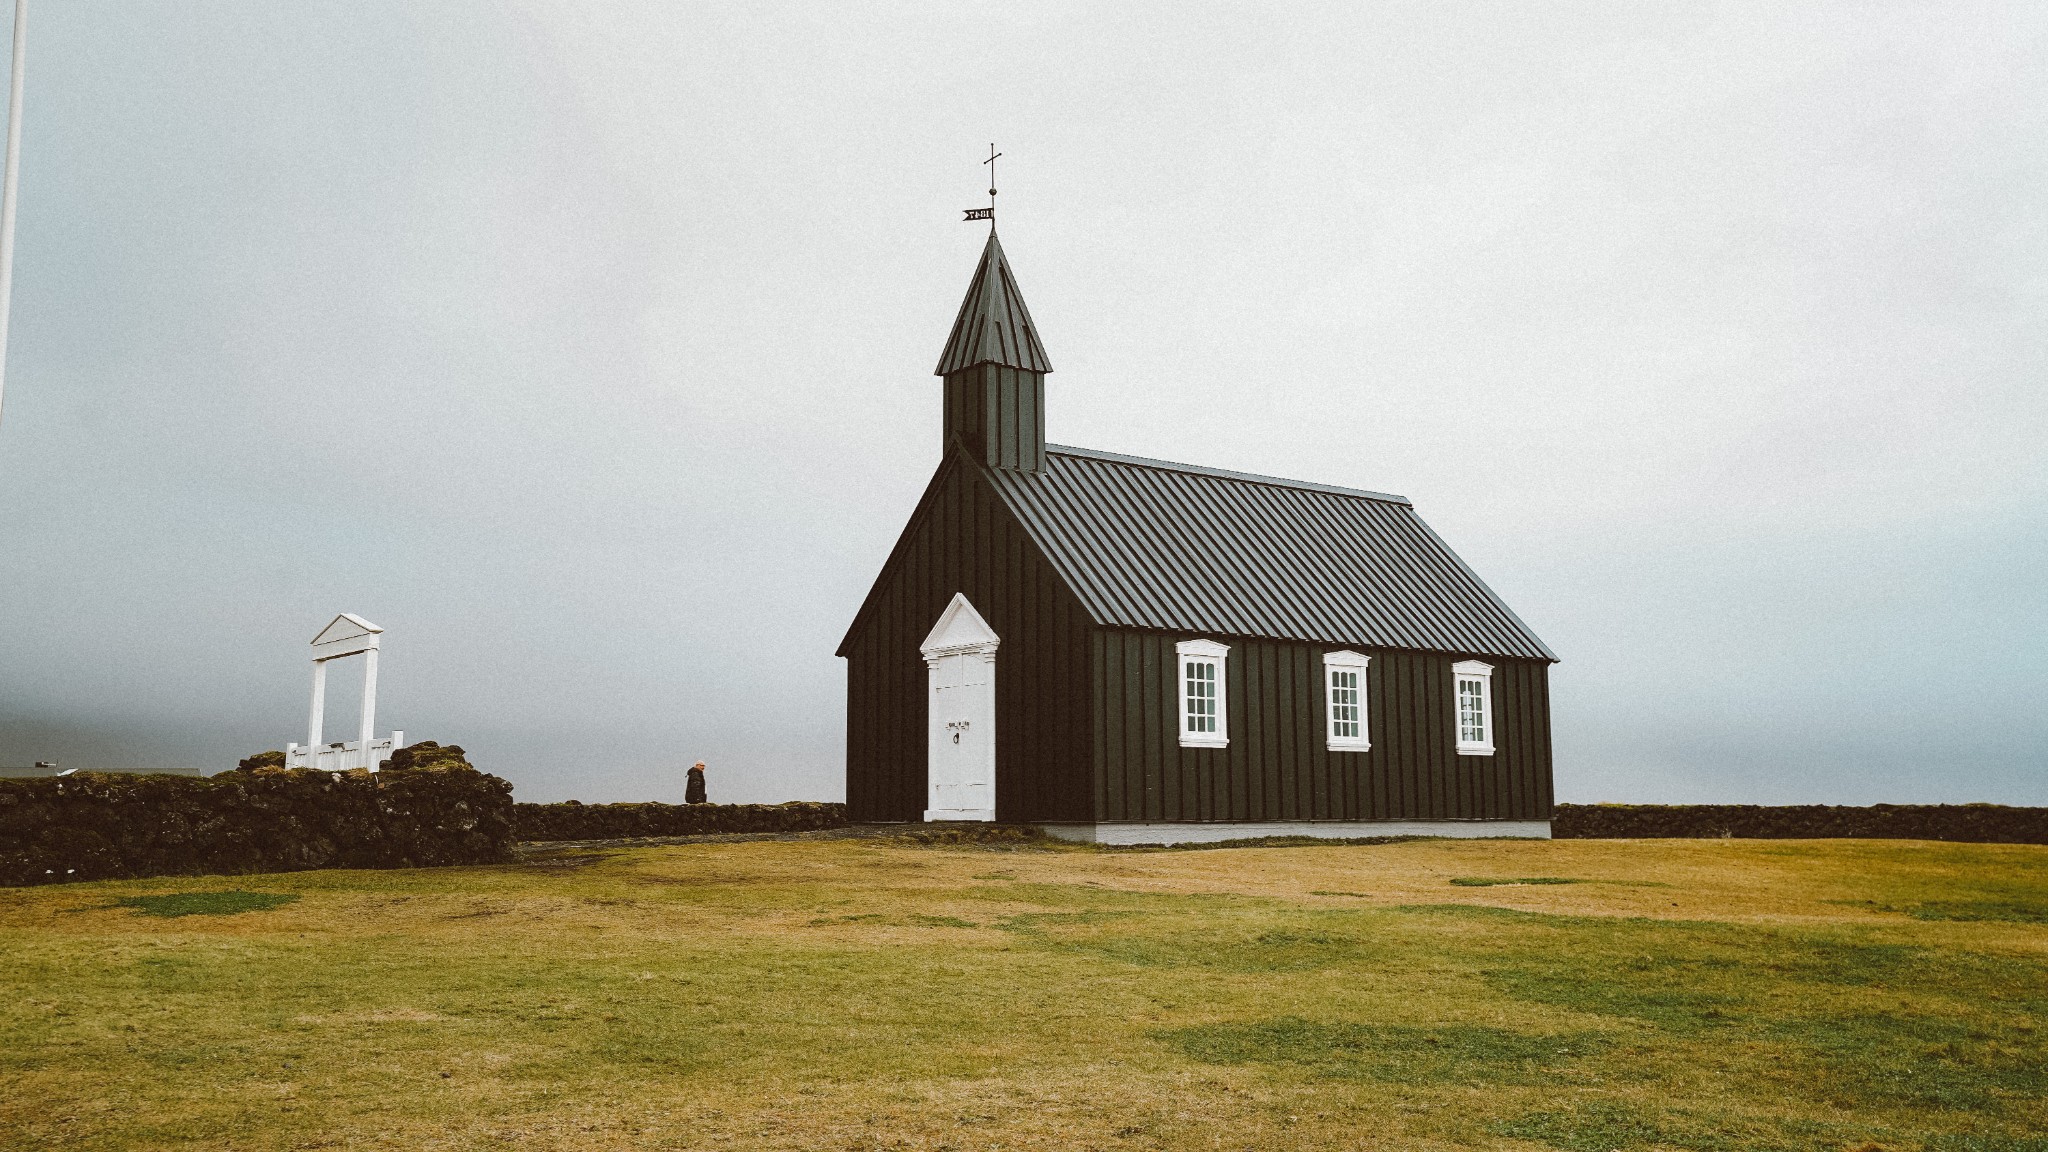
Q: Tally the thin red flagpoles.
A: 0